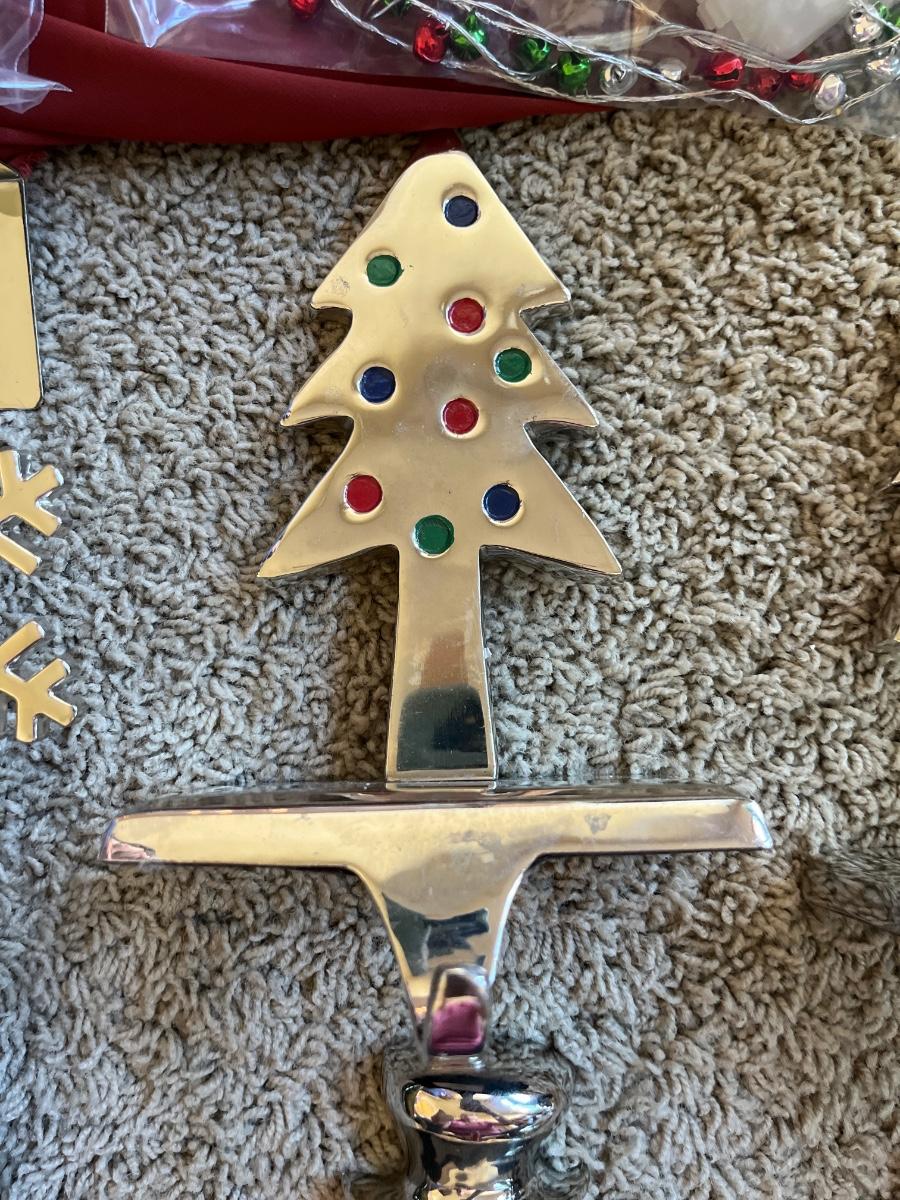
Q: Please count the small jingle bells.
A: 15